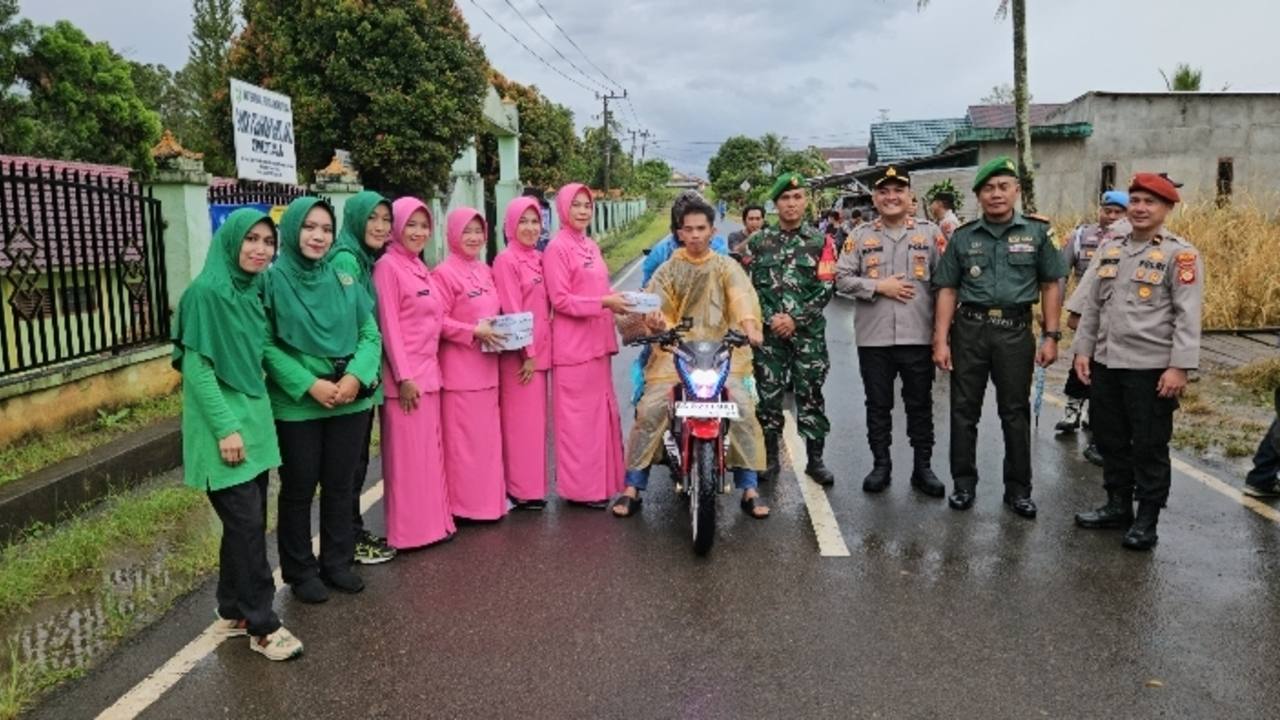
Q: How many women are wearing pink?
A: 4